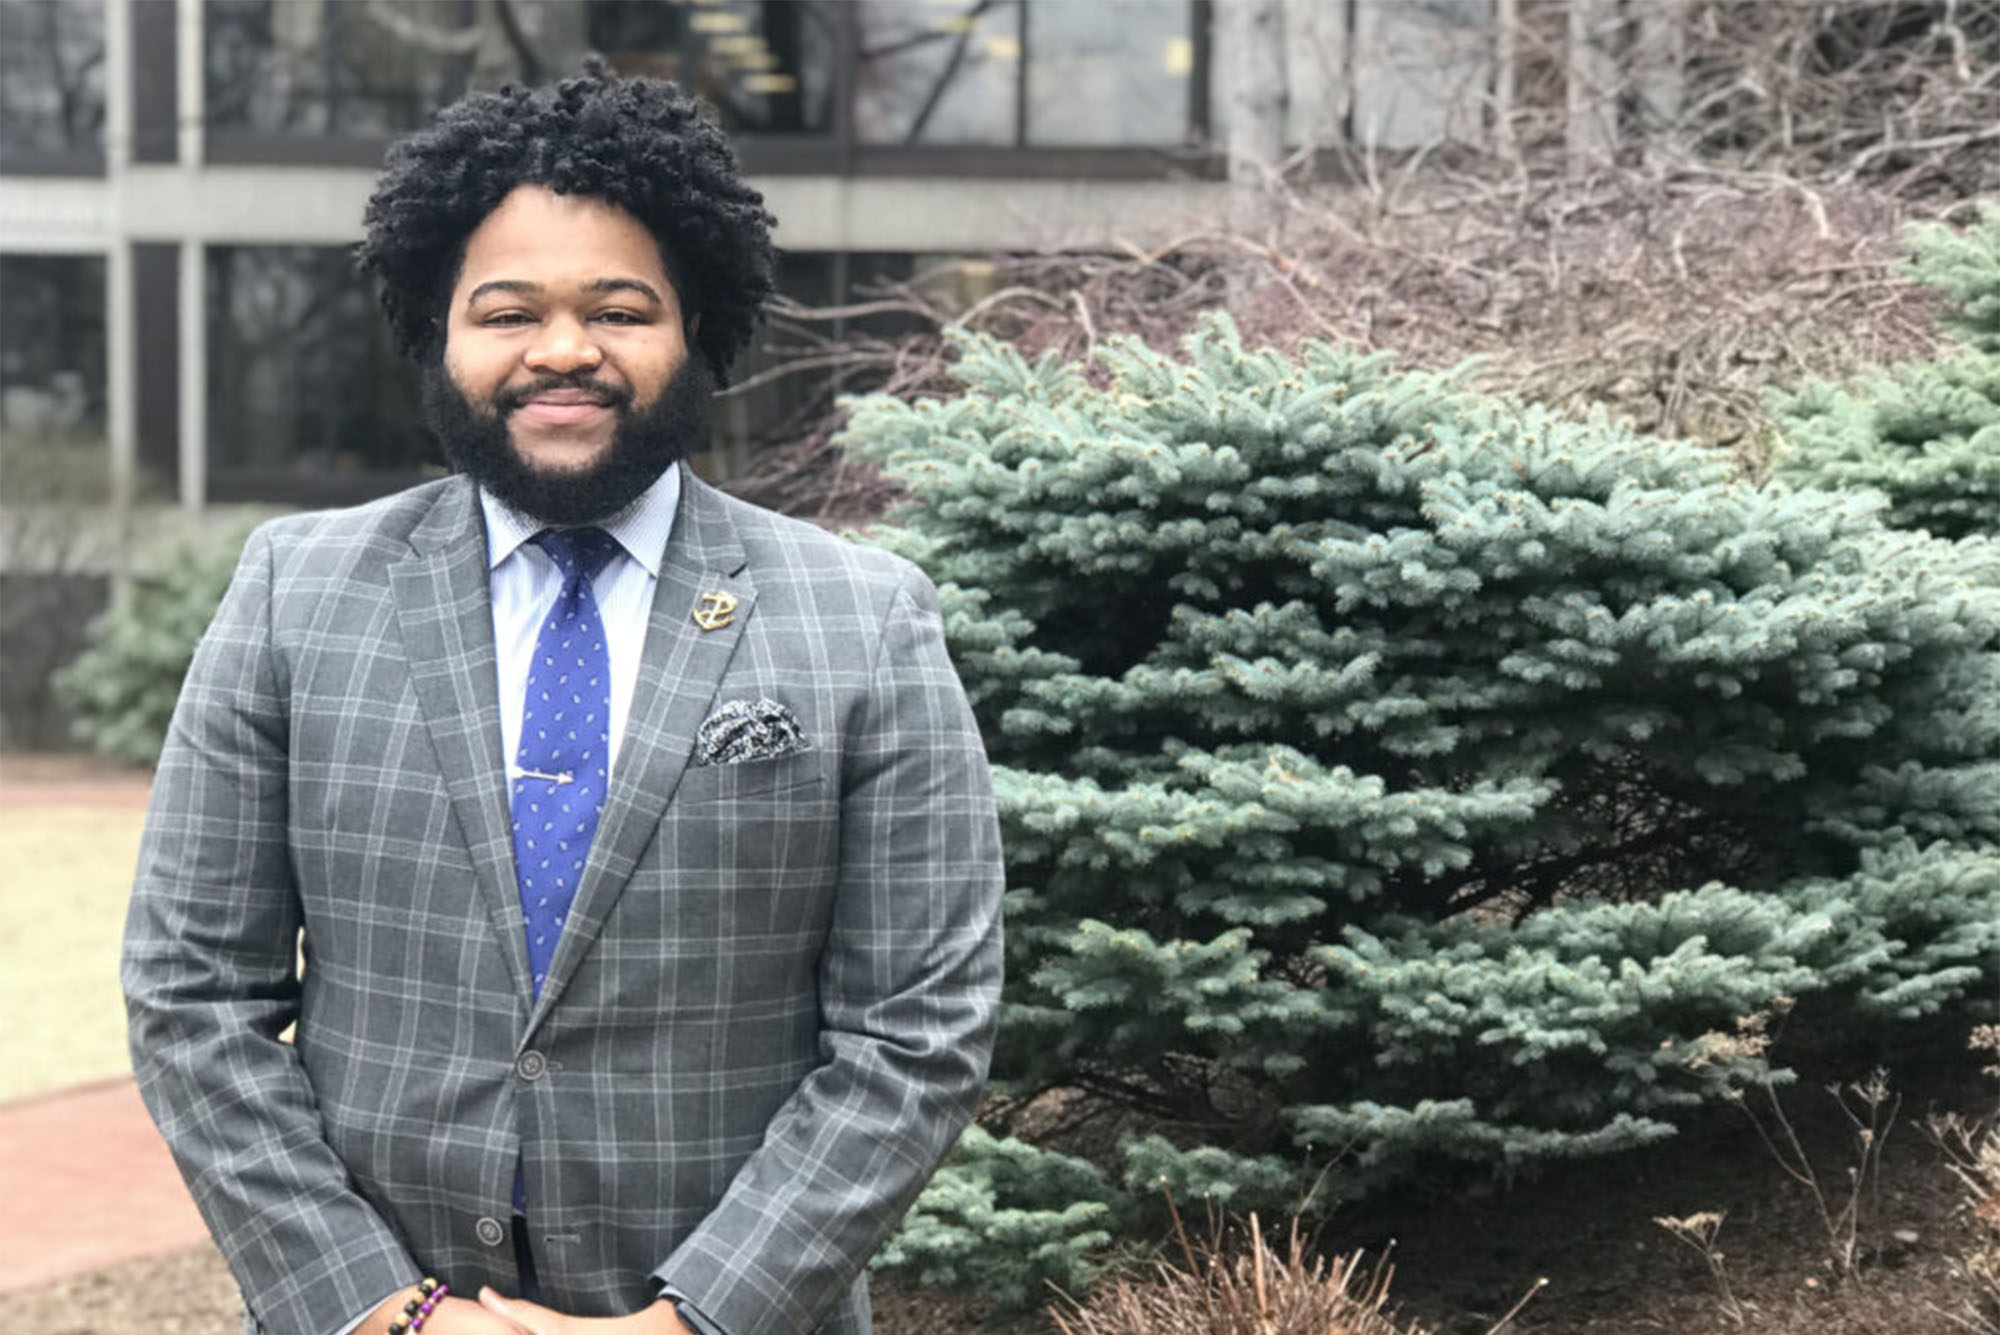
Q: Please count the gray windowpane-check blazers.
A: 1